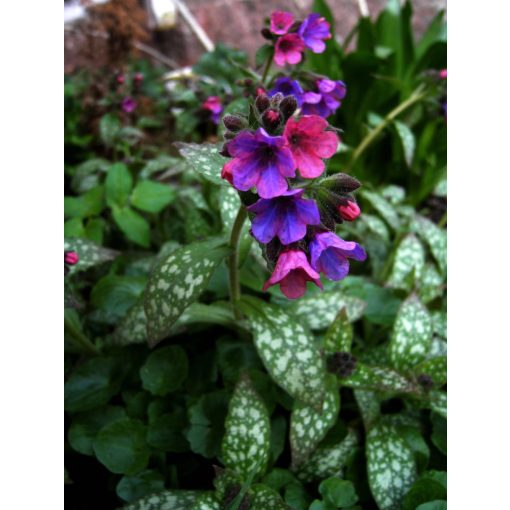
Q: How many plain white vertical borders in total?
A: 2